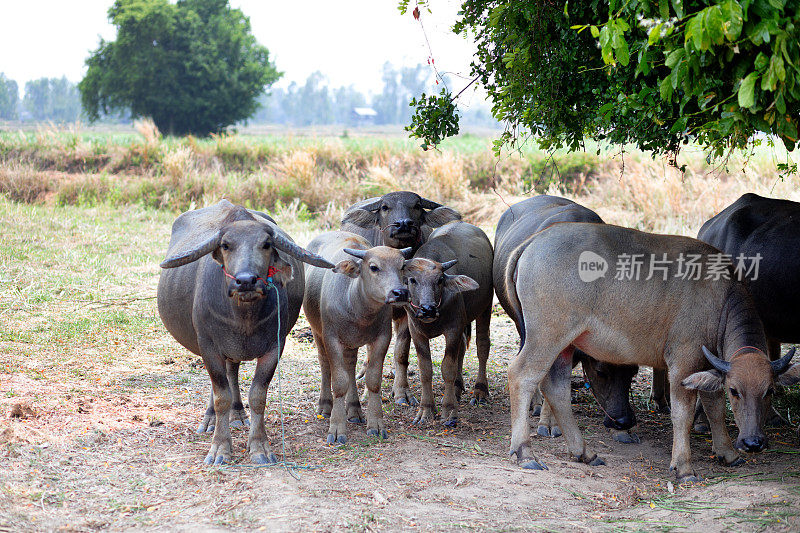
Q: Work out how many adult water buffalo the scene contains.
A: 5